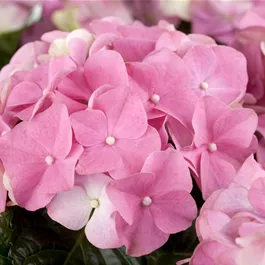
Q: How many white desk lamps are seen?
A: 0